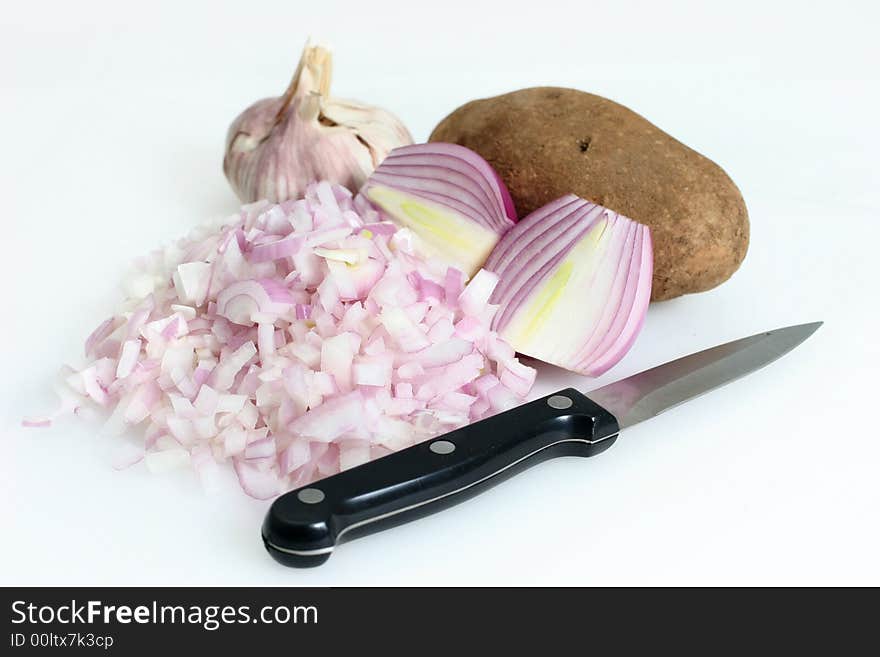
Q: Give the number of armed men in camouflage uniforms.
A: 0